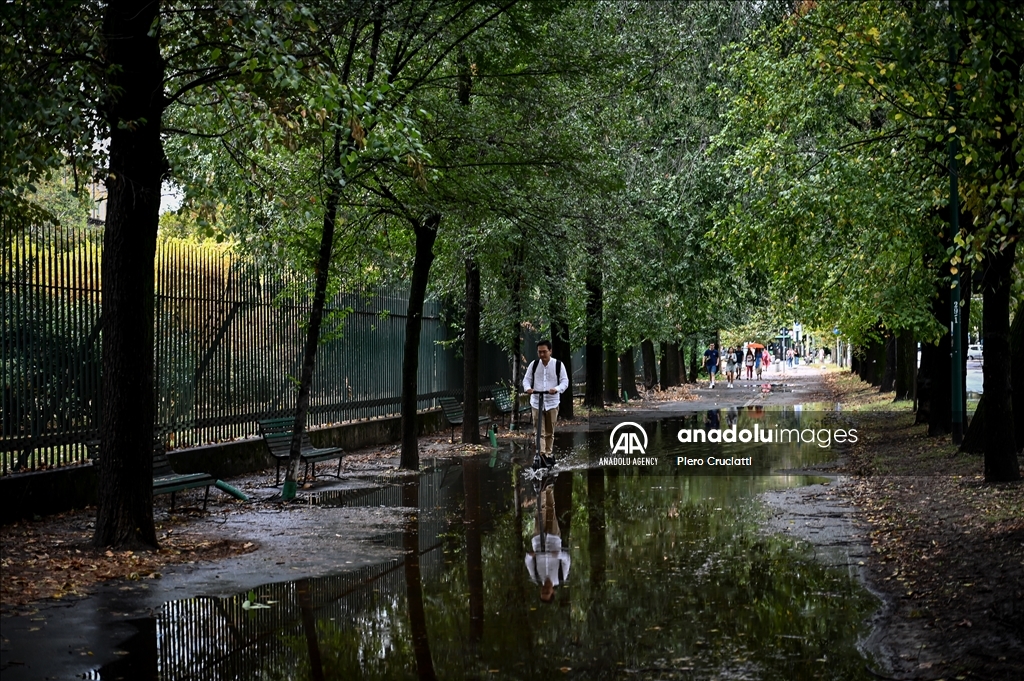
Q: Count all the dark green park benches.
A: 4